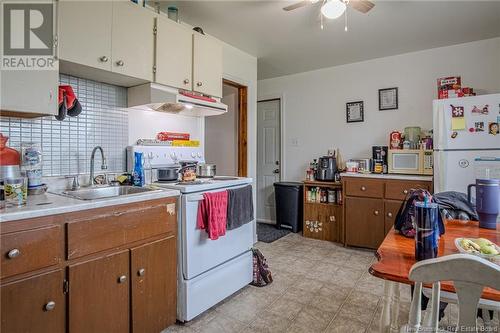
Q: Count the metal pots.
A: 2